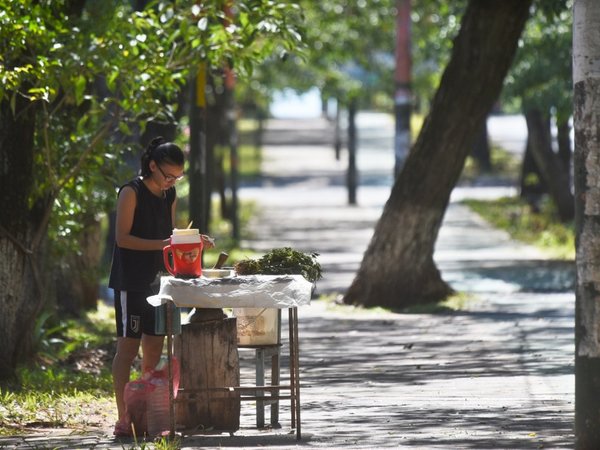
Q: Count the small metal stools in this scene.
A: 1